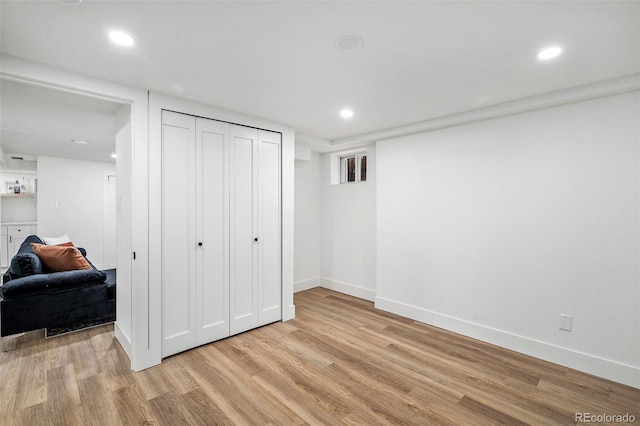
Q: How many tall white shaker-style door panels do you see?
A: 4